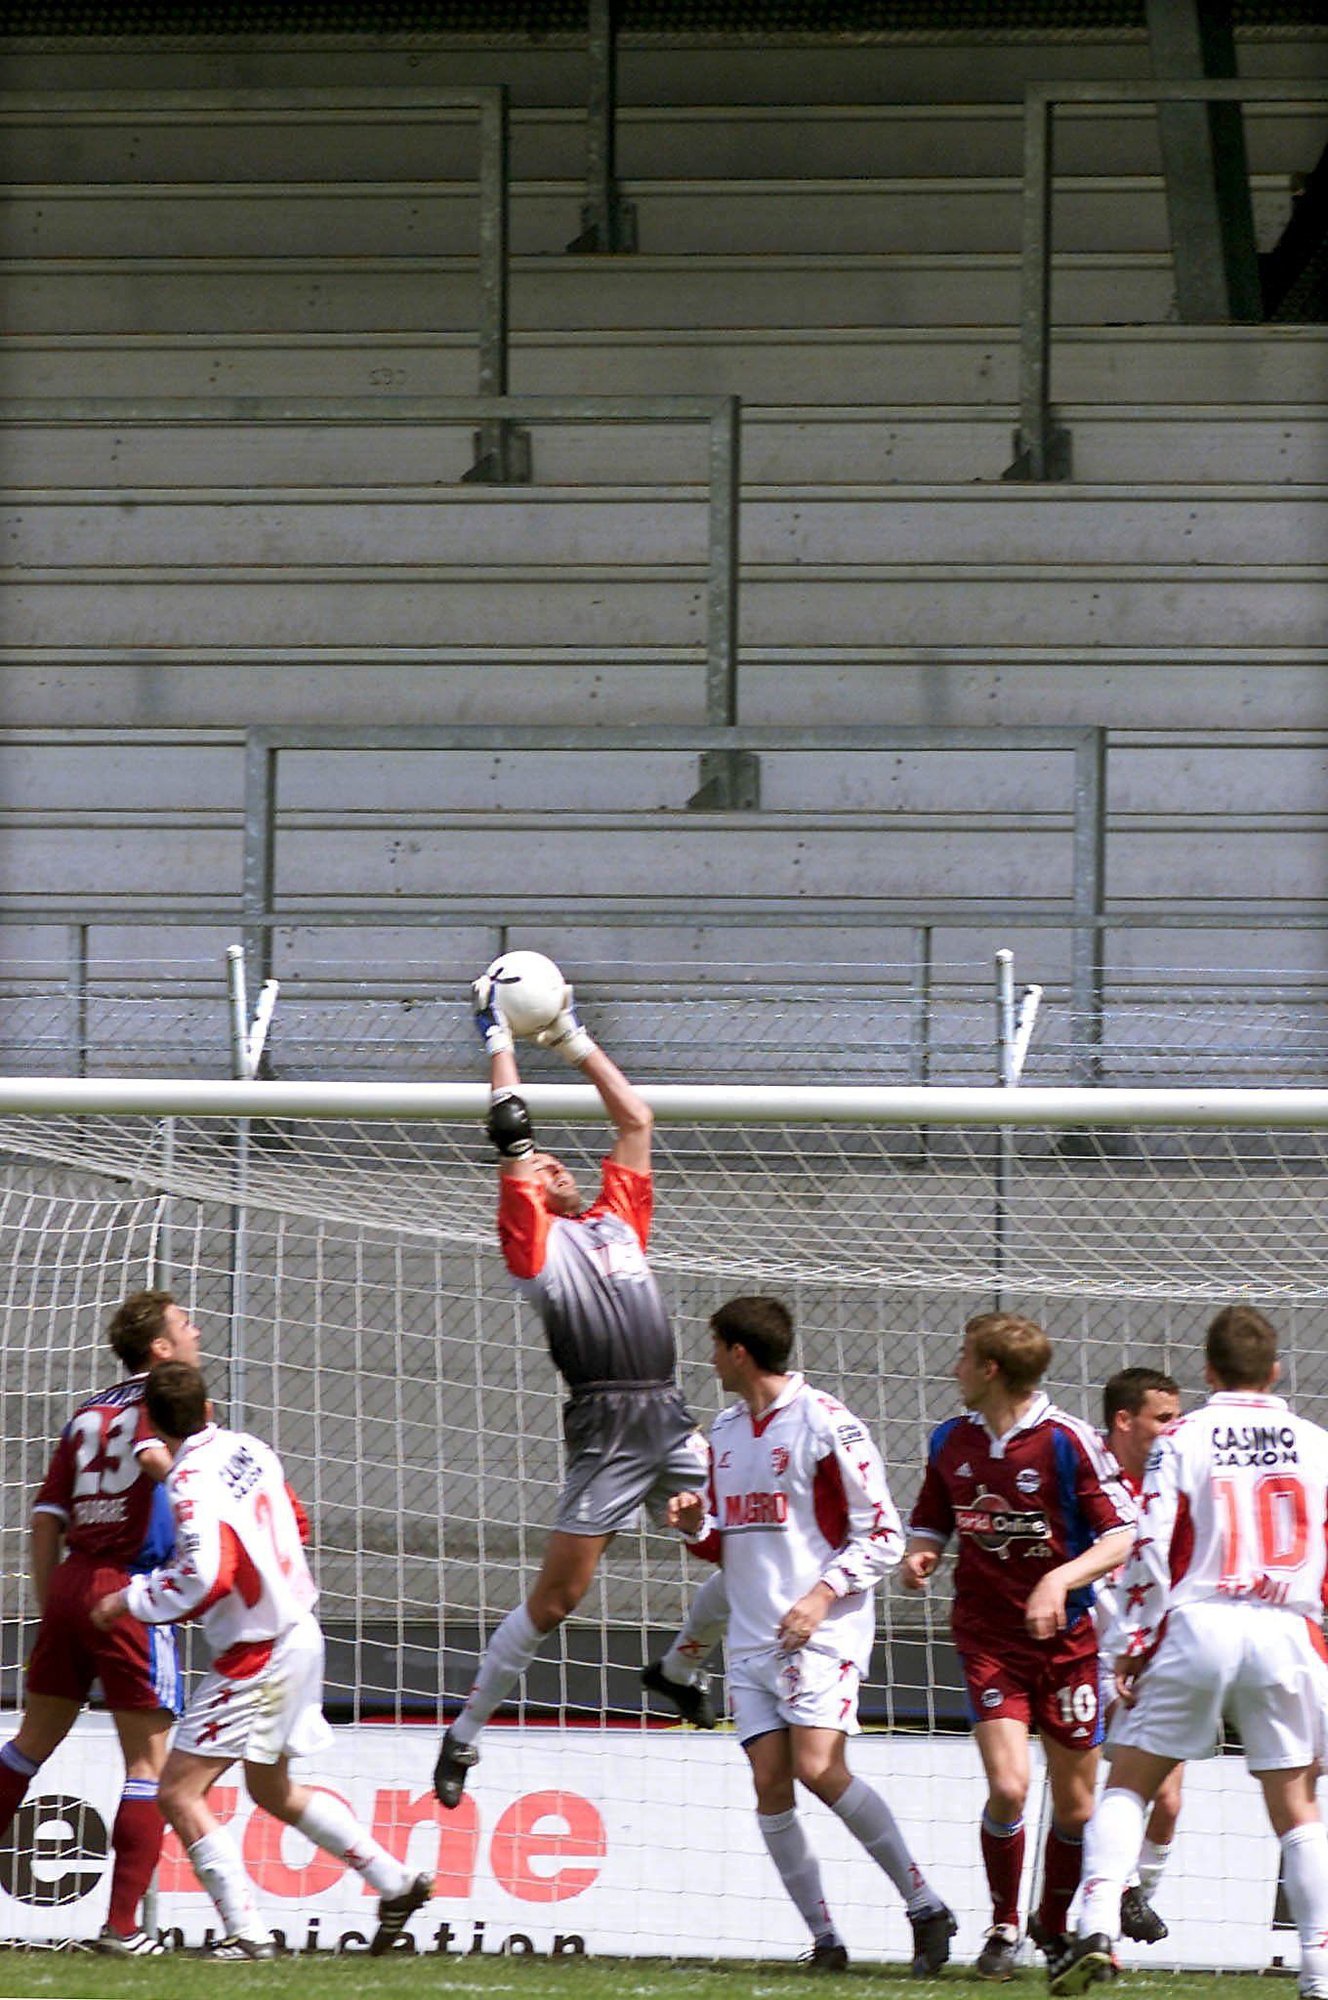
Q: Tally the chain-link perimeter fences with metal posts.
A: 1